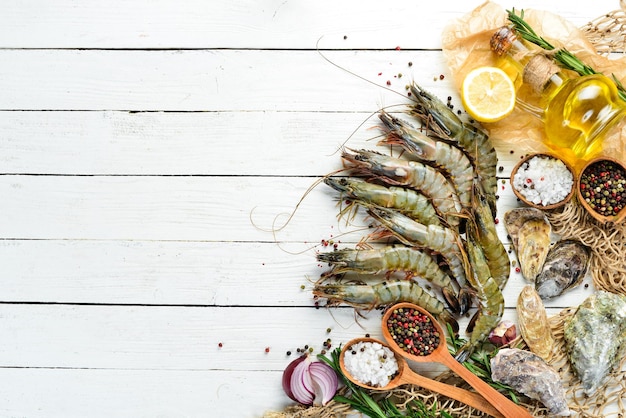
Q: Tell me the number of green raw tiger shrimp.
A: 9